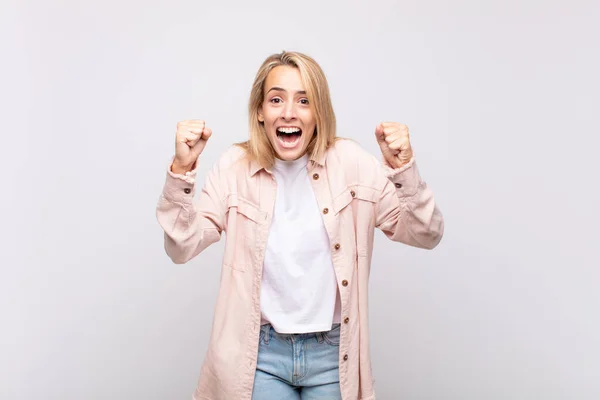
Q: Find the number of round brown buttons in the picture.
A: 9